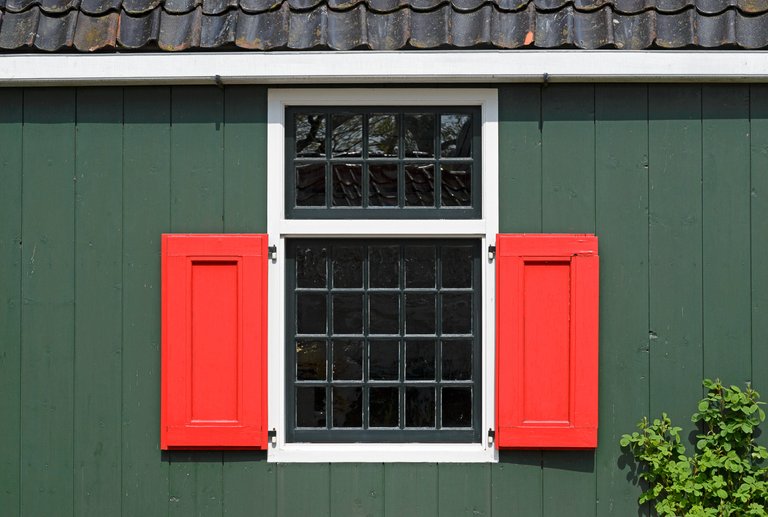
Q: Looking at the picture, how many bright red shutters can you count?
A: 2